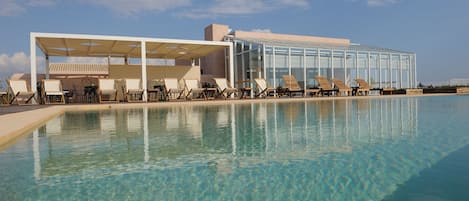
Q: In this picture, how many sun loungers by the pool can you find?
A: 12